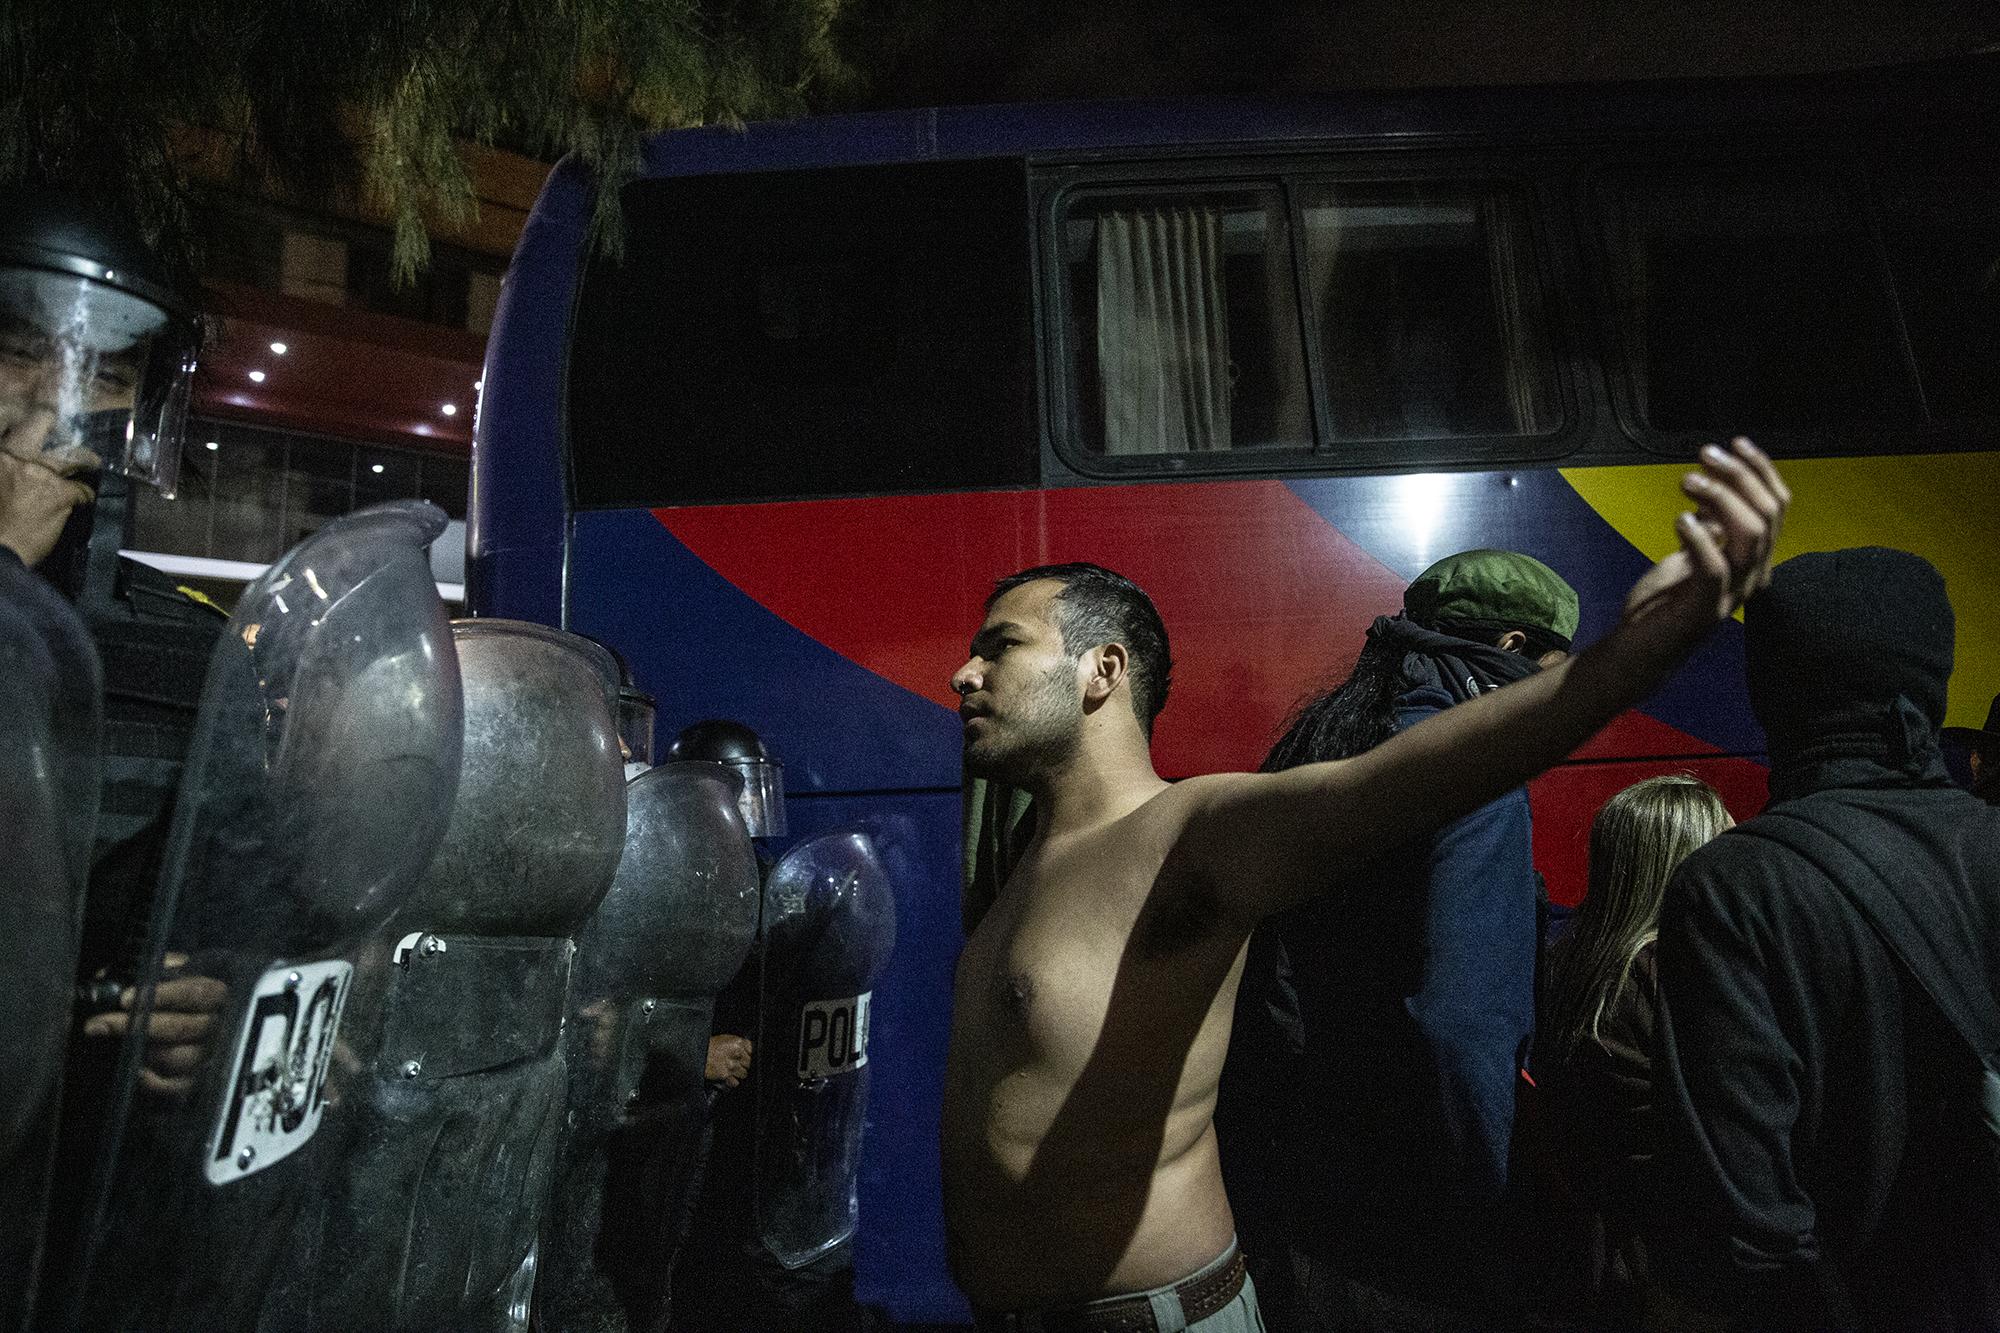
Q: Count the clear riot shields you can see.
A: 5